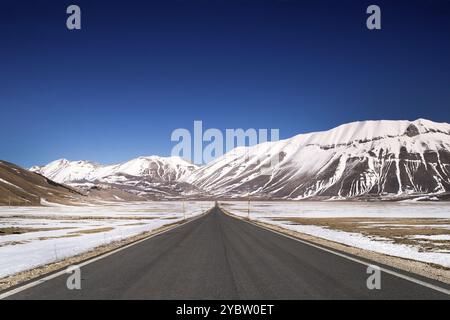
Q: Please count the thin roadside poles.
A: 2